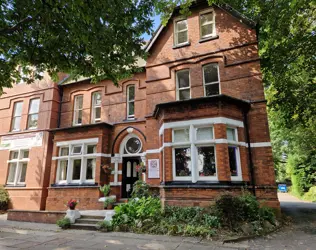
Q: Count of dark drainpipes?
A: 2